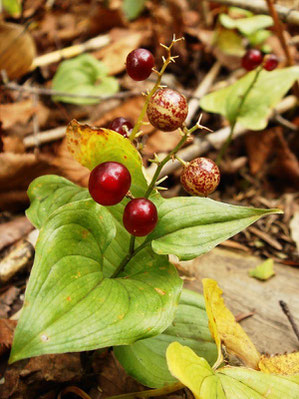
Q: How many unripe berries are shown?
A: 2